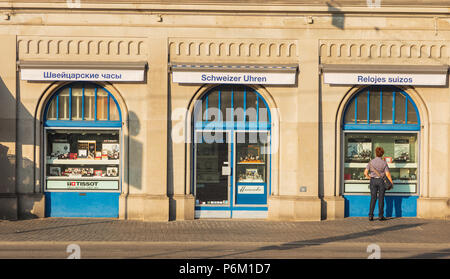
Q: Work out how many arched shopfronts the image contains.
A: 3